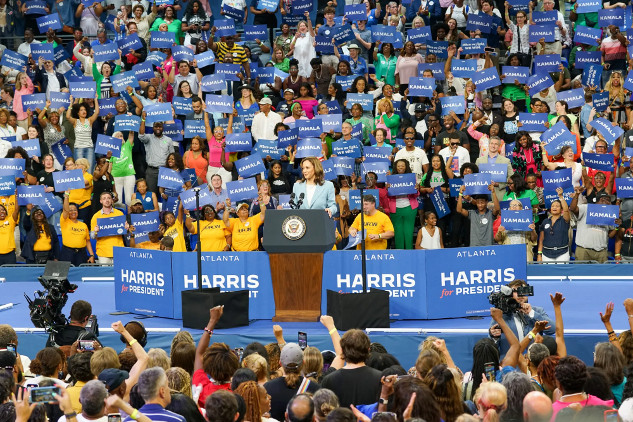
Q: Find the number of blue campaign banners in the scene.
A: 4